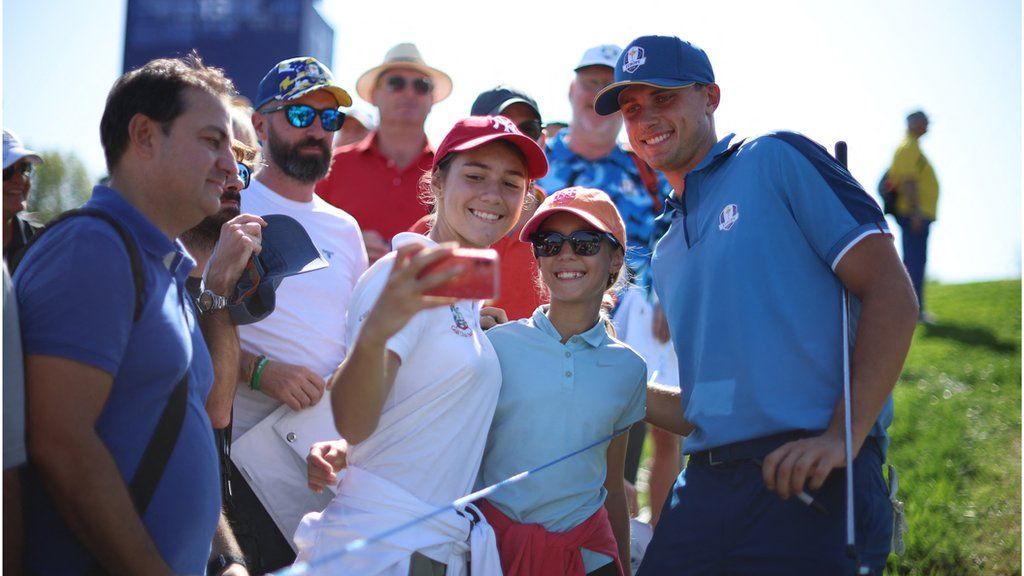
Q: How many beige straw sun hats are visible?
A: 1